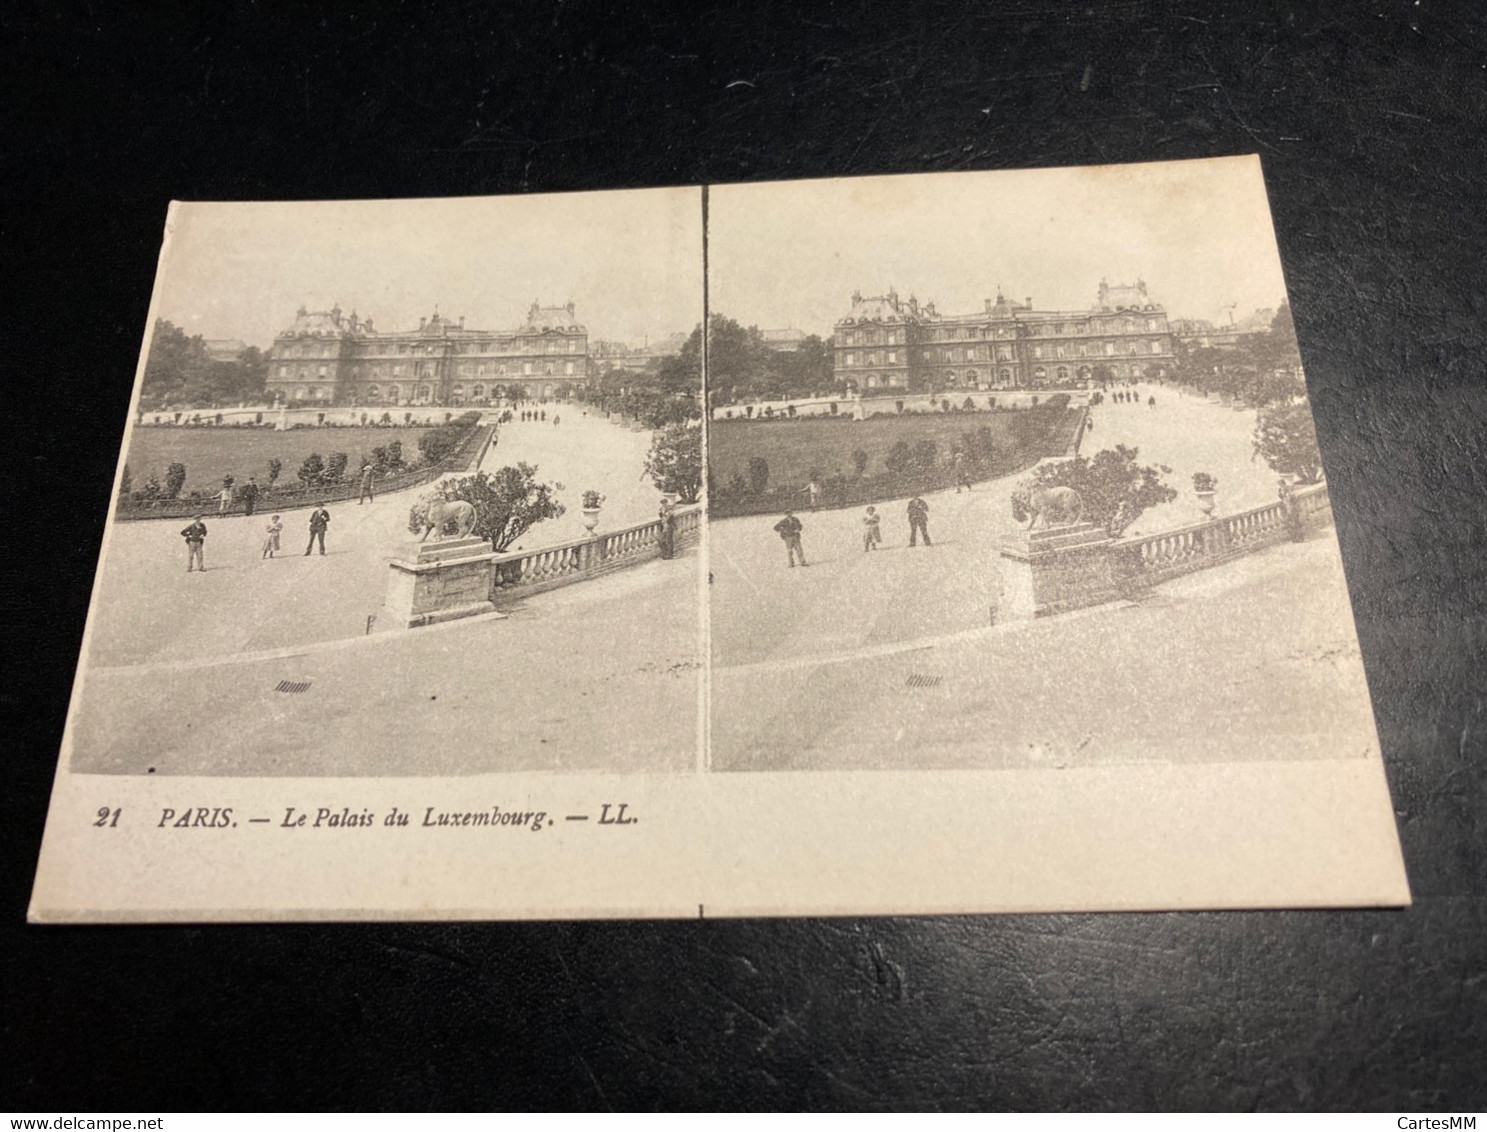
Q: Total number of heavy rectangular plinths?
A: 2